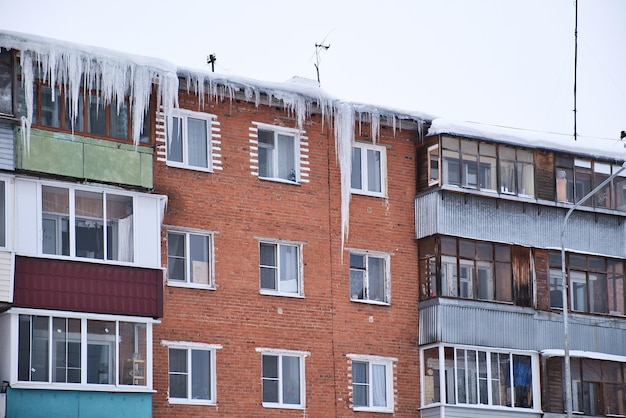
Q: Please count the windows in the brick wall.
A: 9